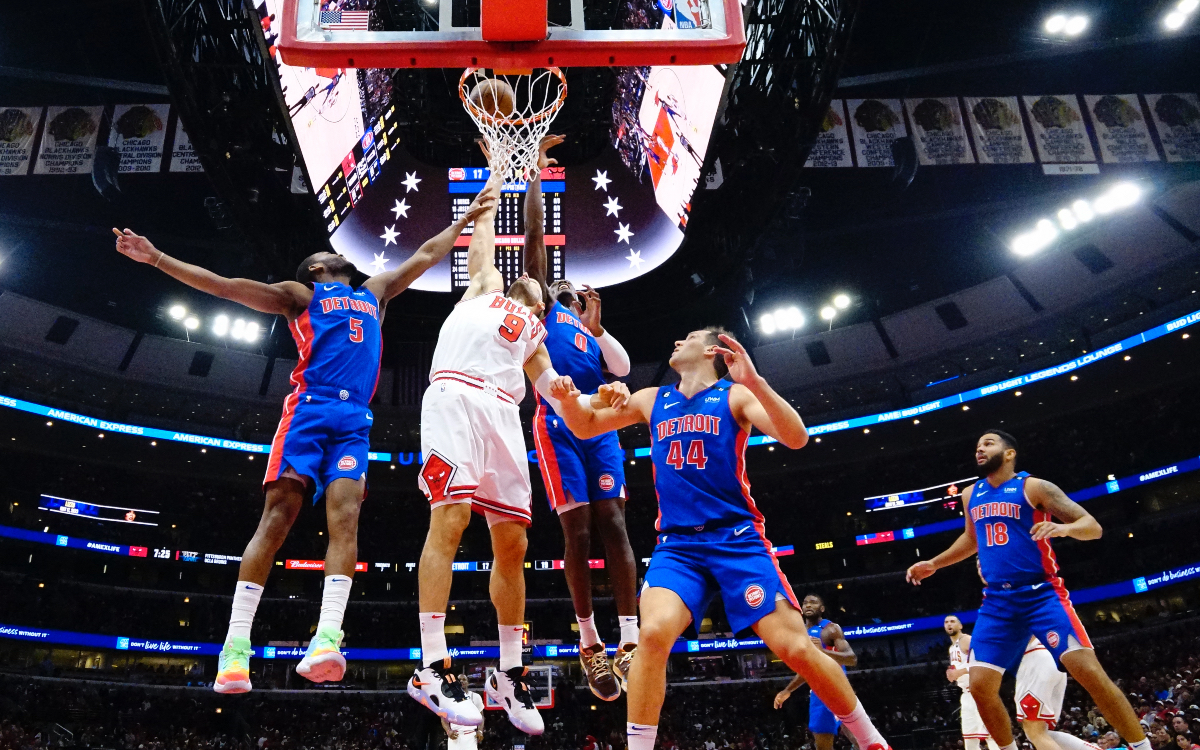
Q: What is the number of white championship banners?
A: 11